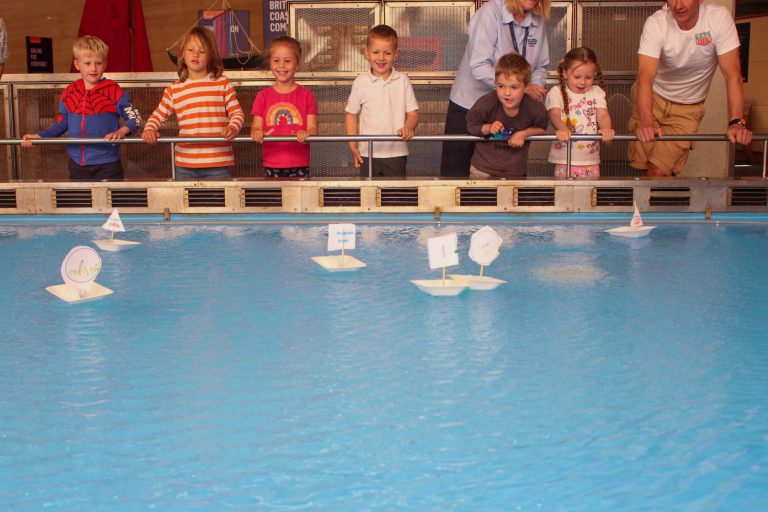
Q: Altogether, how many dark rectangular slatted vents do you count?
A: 12